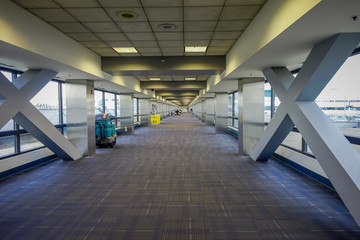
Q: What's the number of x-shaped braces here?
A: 2